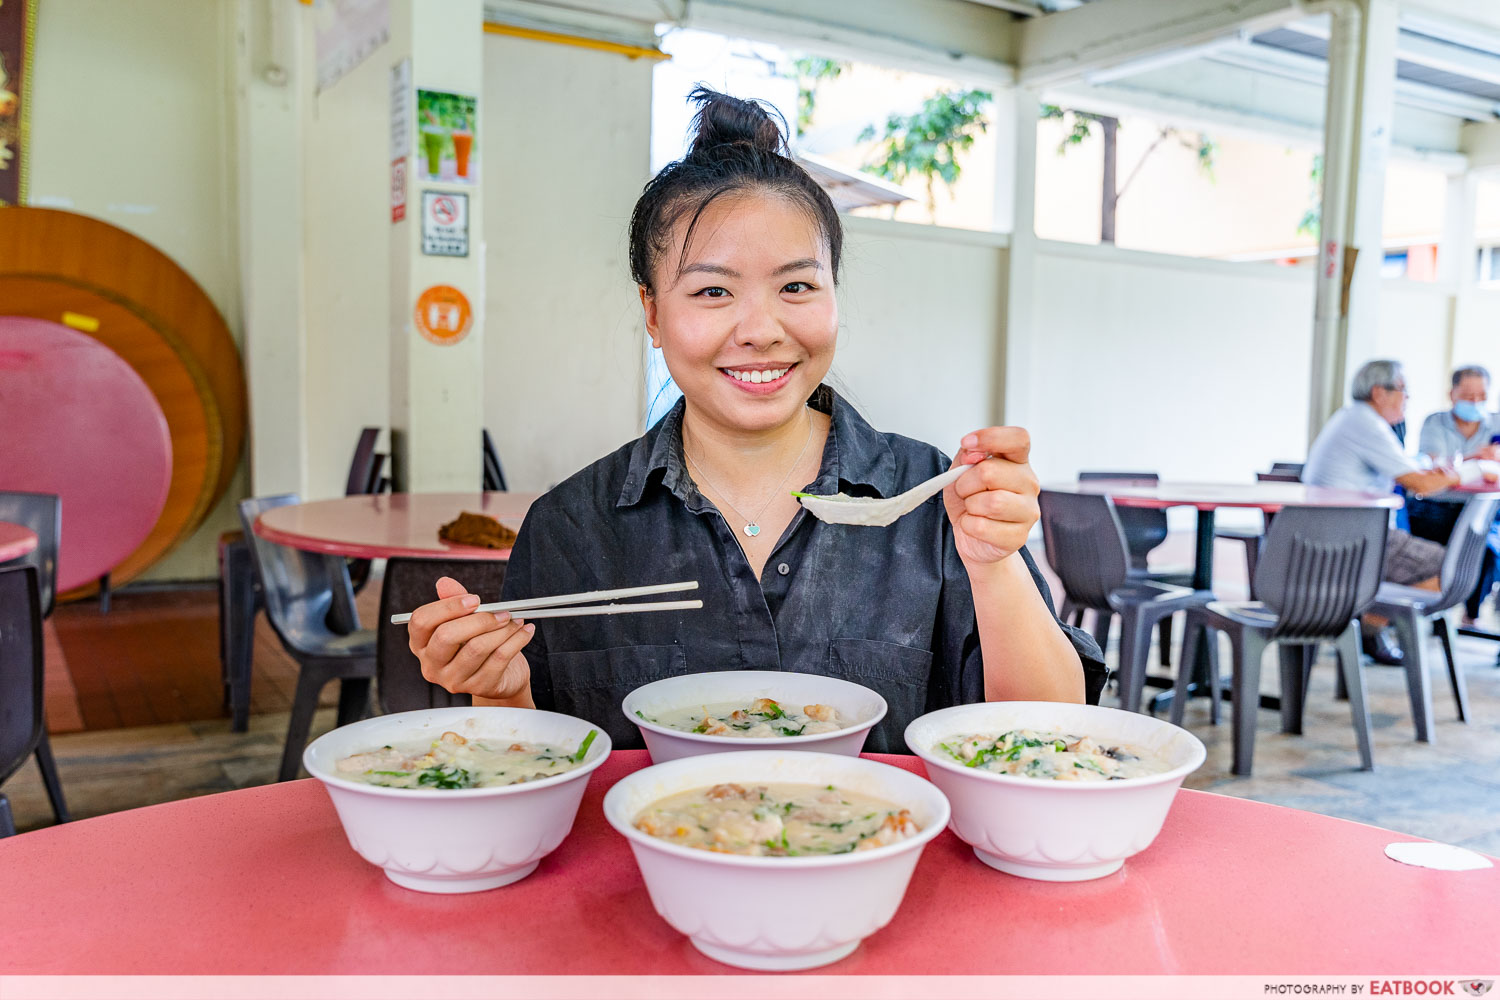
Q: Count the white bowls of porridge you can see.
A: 4